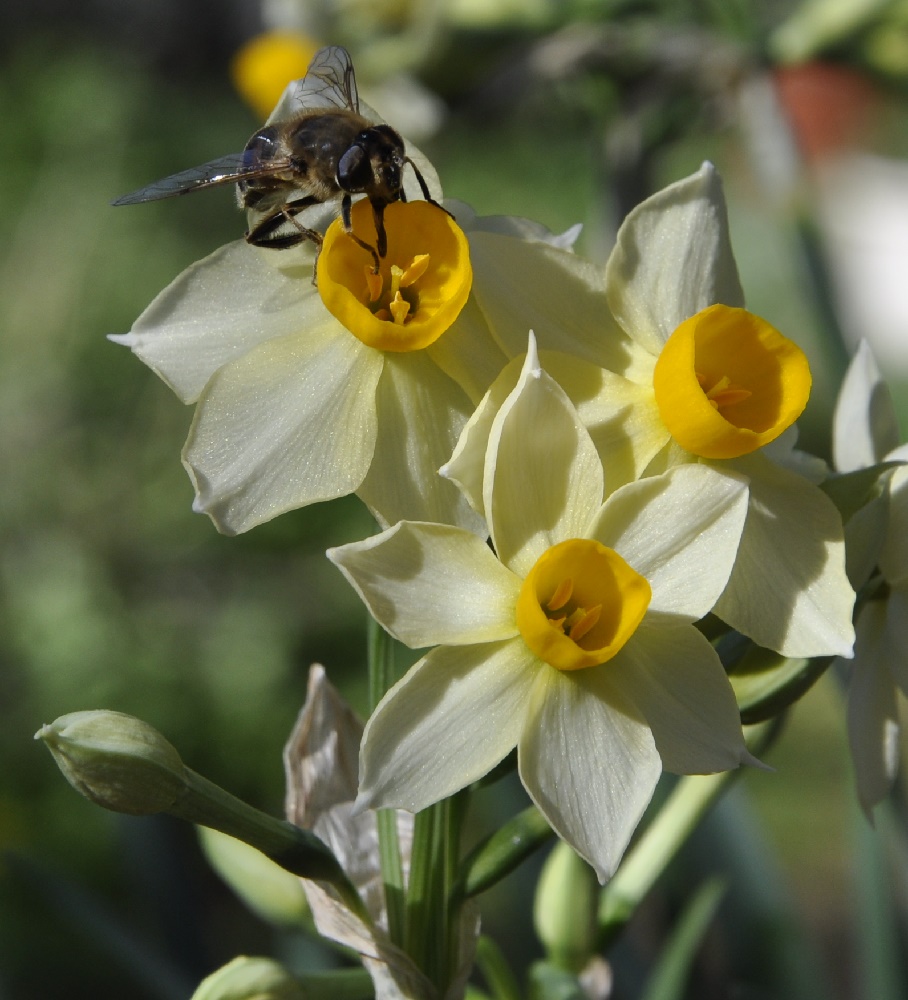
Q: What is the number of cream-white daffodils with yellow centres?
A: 3